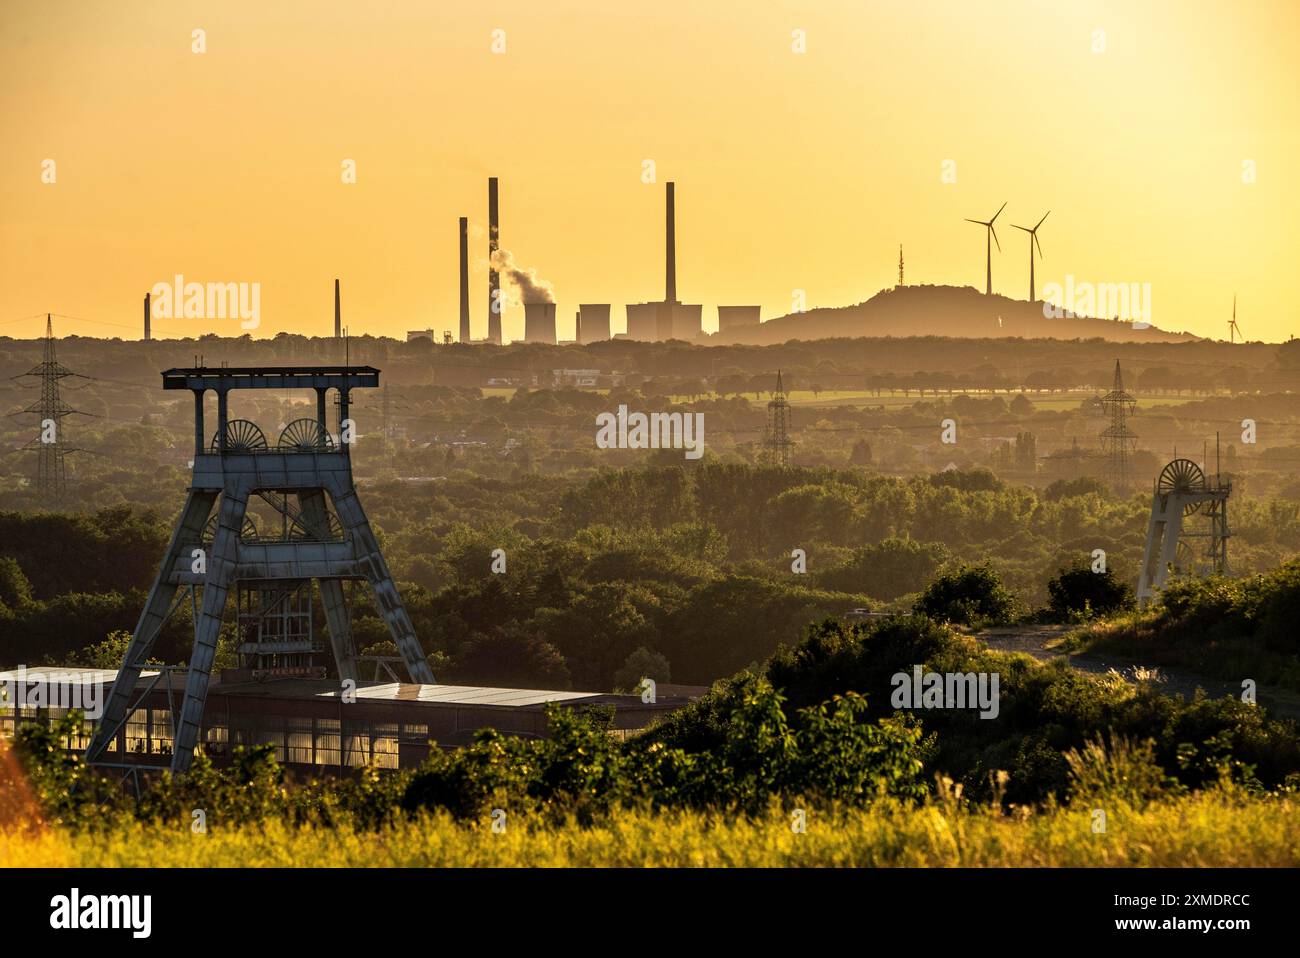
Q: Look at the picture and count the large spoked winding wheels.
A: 6